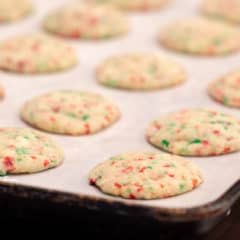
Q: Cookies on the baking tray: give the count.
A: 13